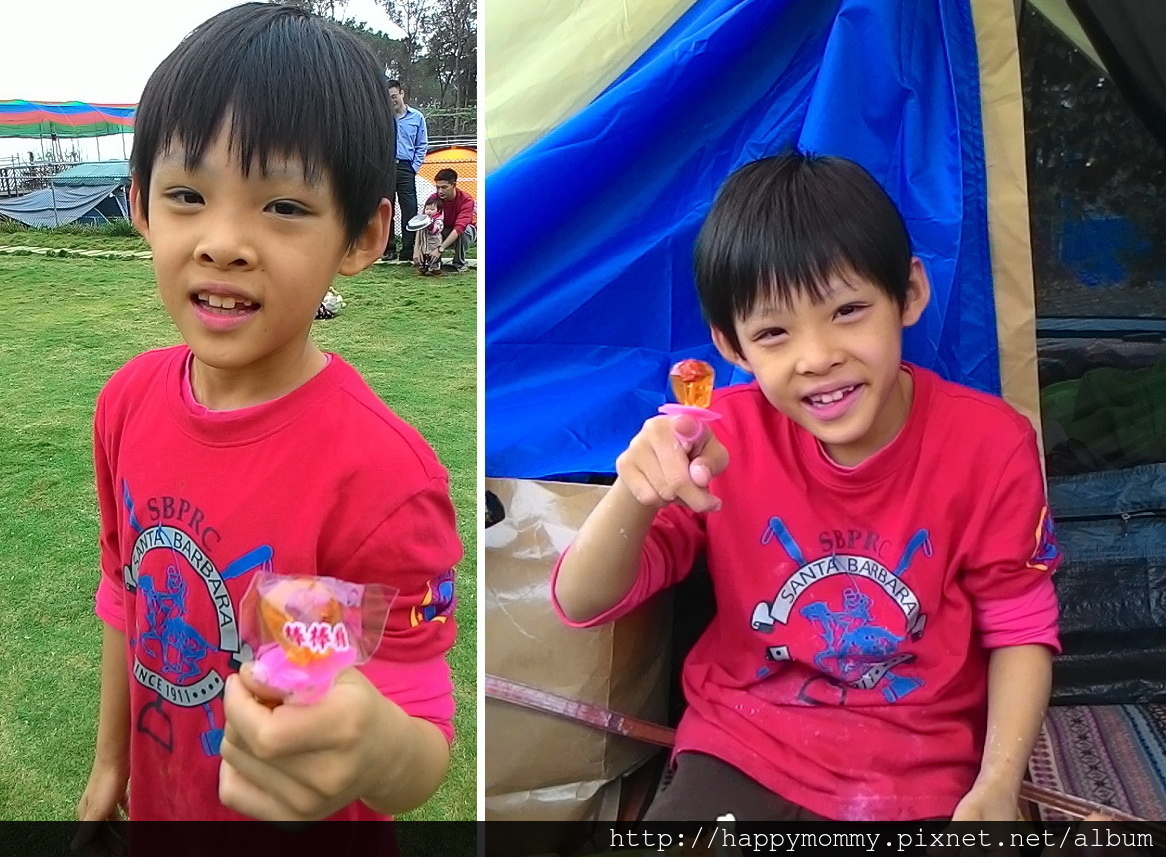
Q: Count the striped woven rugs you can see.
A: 1